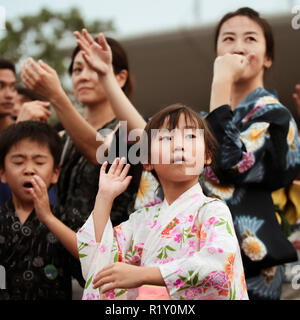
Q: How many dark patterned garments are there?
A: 3